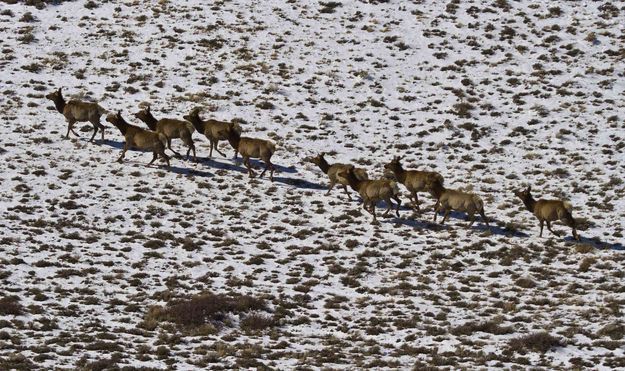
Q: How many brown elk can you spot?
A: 10